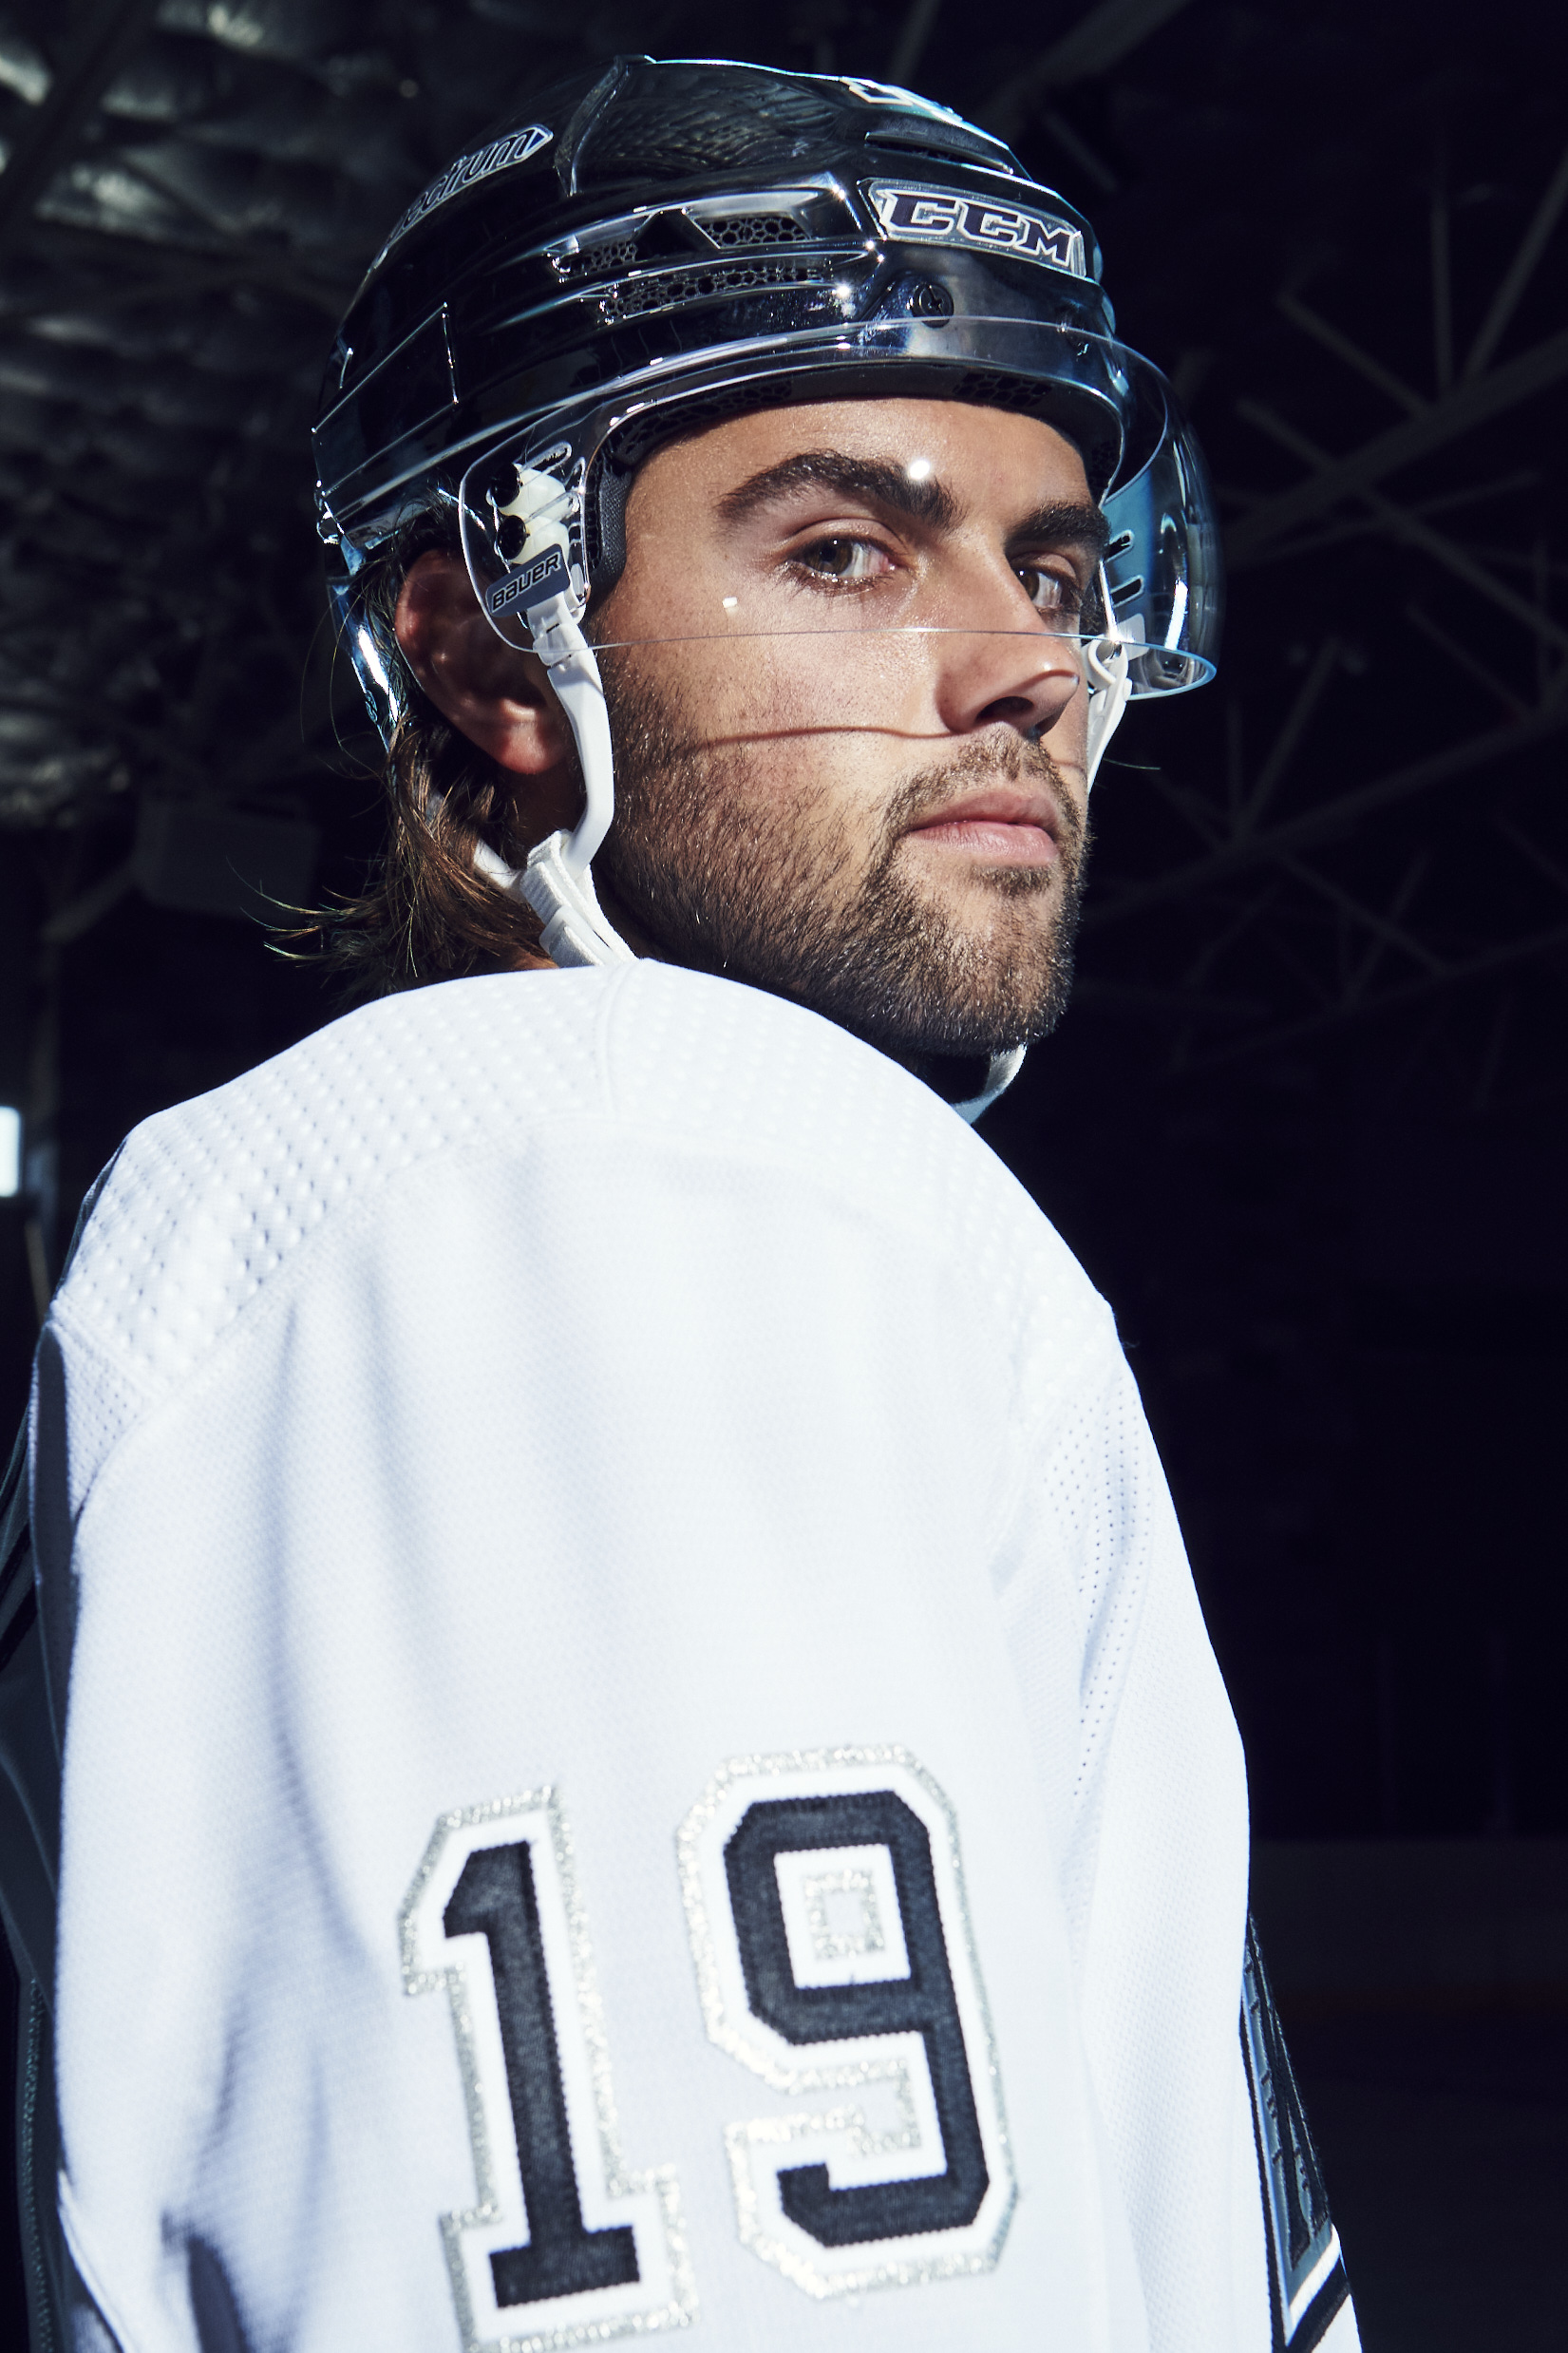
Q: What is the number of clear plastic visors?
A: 1